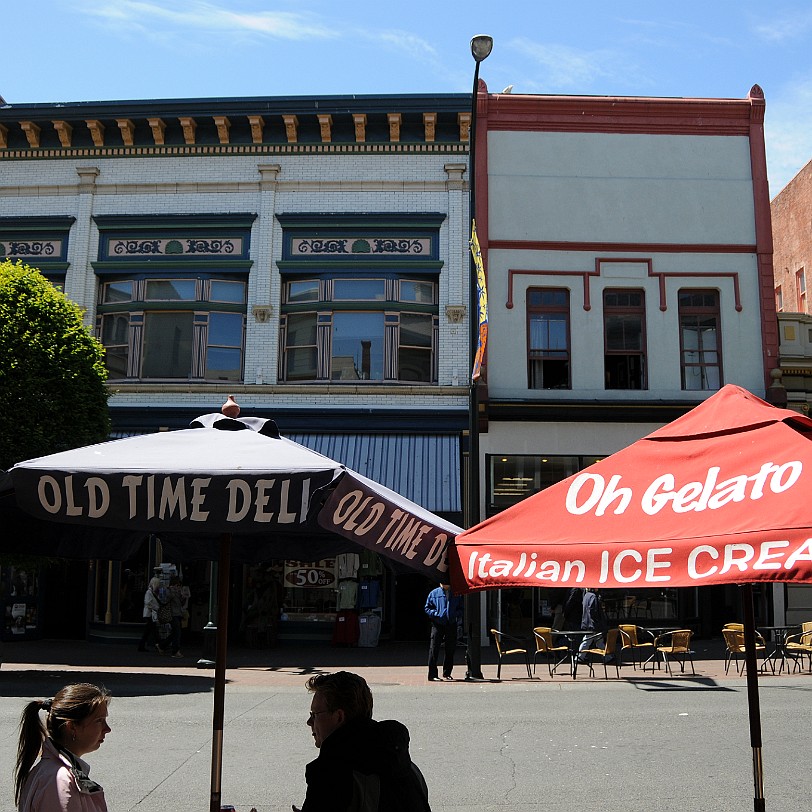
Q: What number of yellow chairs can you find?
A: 9